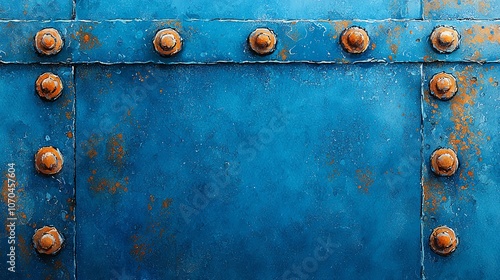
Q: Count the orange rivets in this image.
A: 11